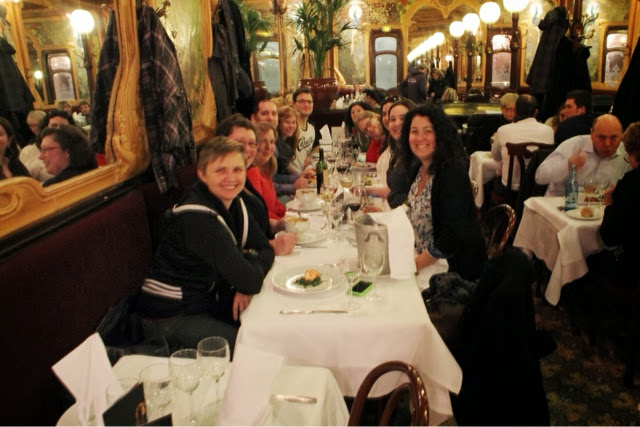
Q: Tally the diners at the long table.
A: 11